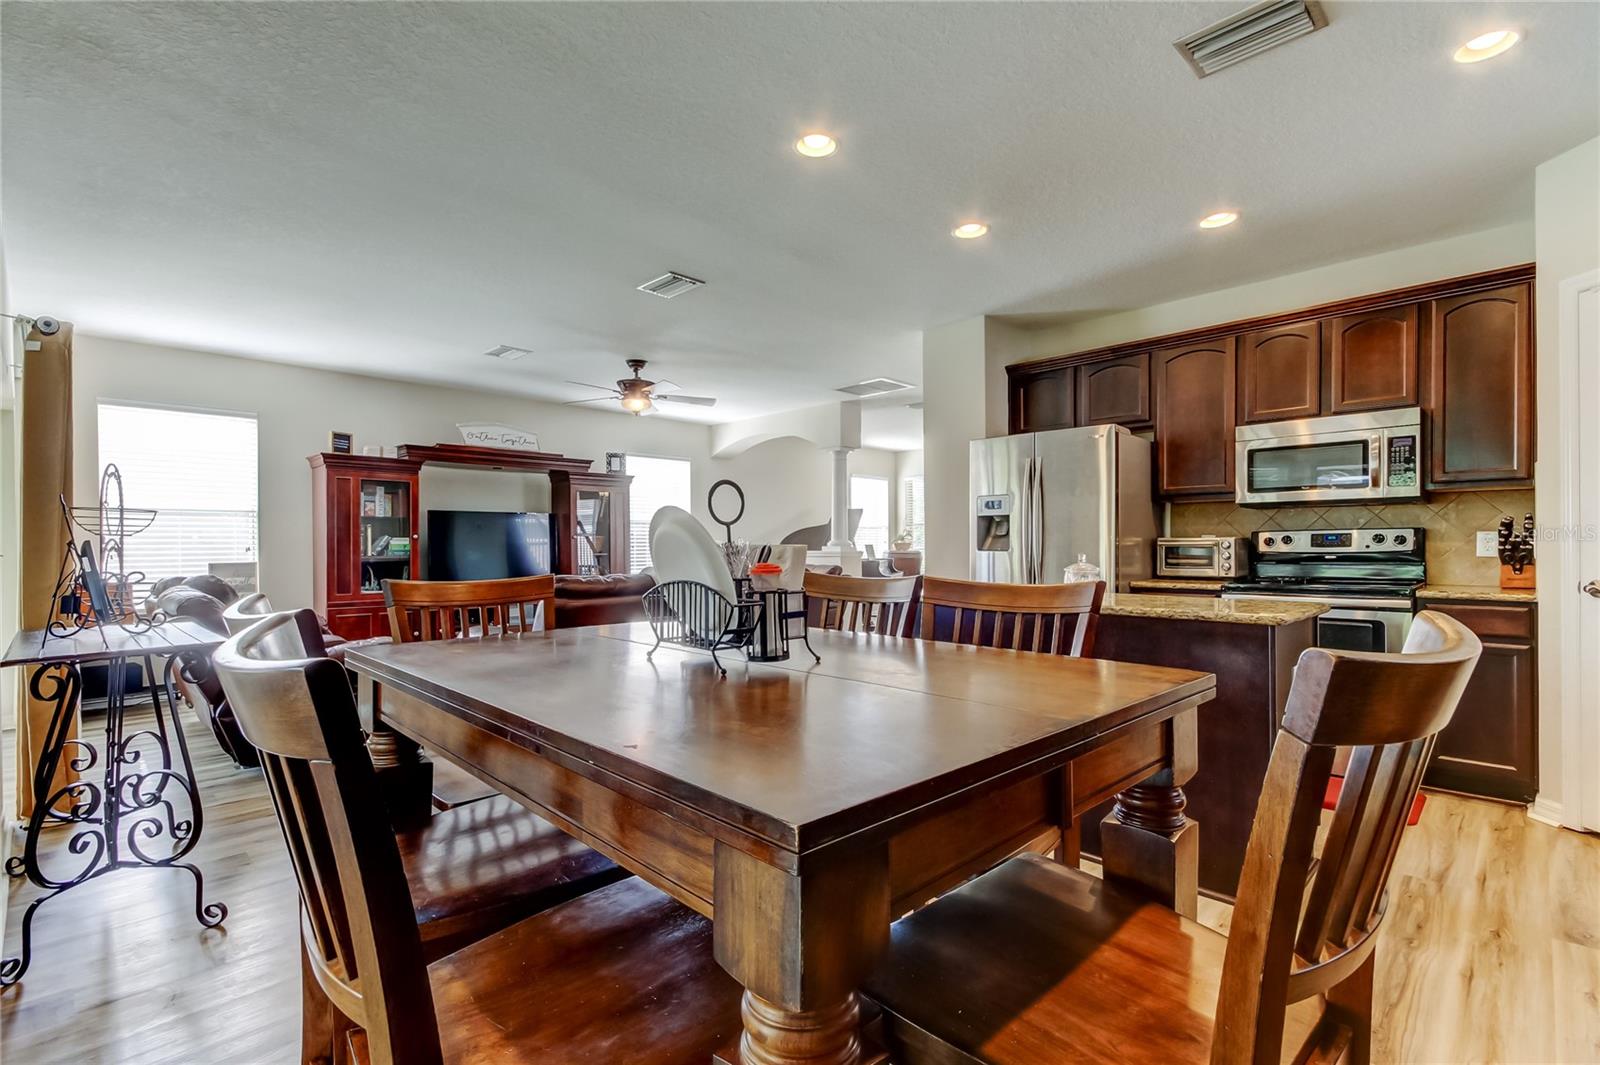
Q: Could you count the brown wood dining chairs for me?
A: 6